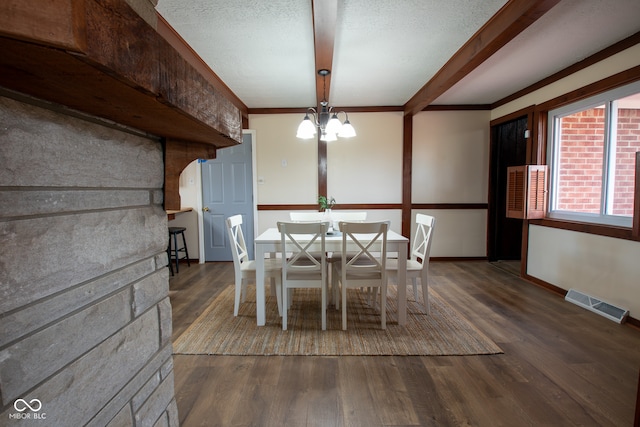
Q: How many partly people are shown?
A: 0